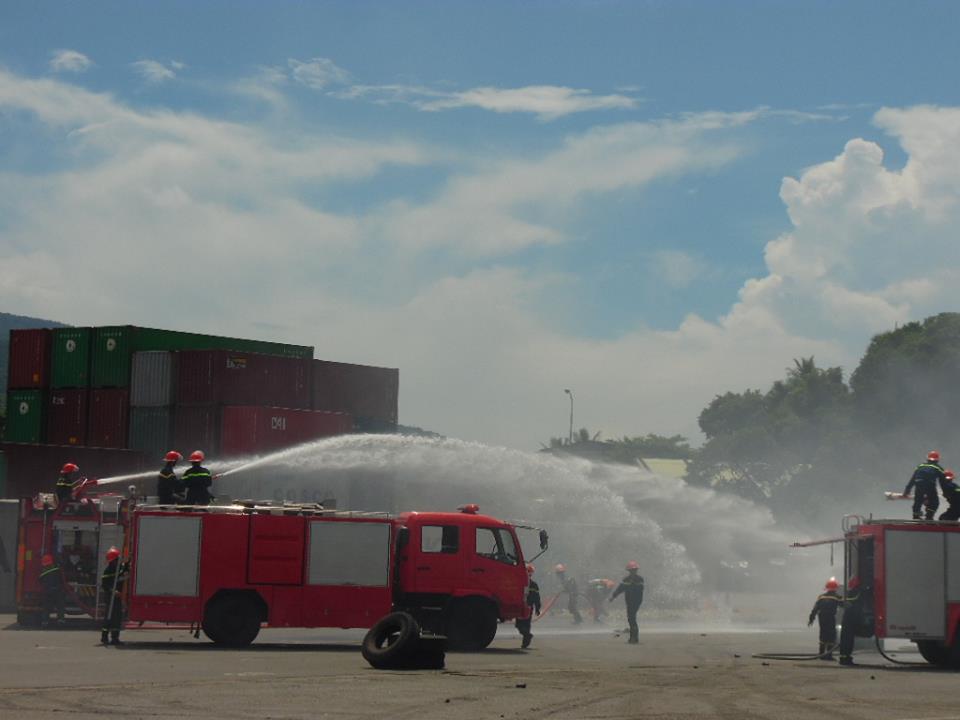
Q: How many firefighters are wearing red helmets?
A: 13